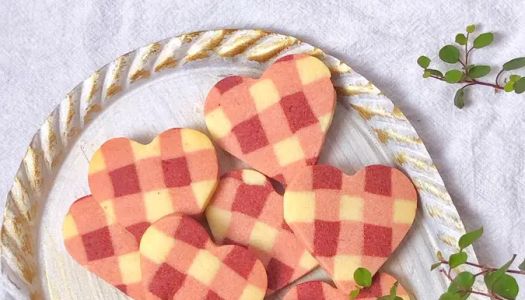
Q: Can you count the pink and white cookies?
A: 7